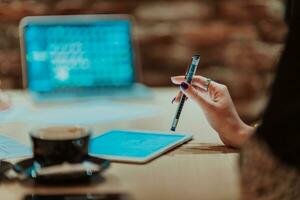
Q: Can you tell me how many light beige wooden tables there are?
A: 1